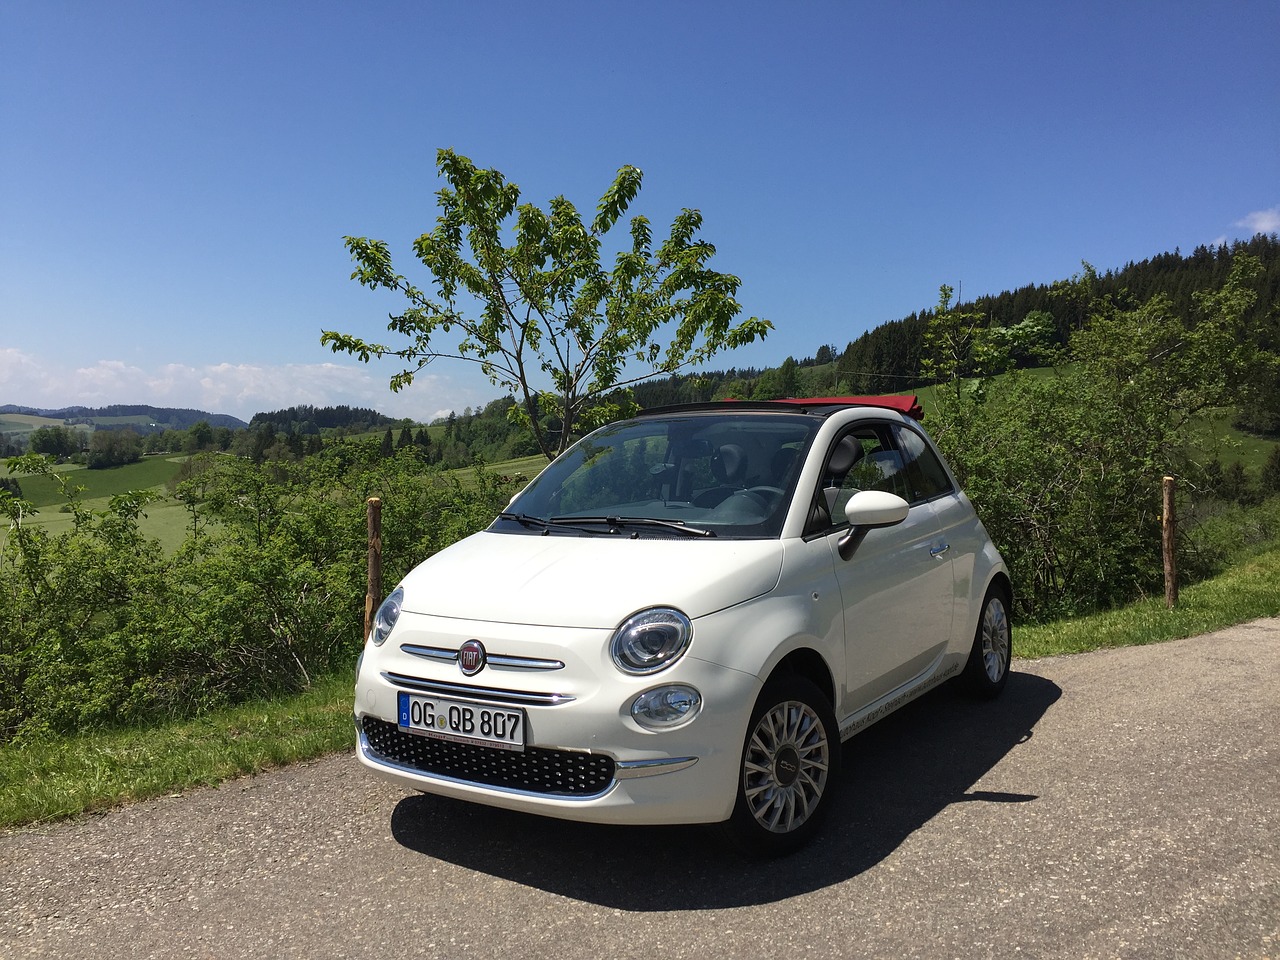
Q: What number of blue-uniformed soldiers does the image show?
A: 0